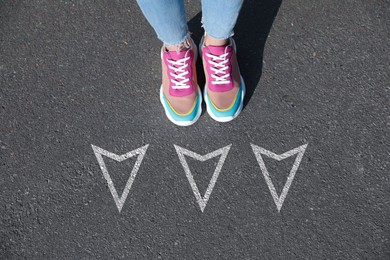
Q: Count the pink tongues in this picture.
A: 2